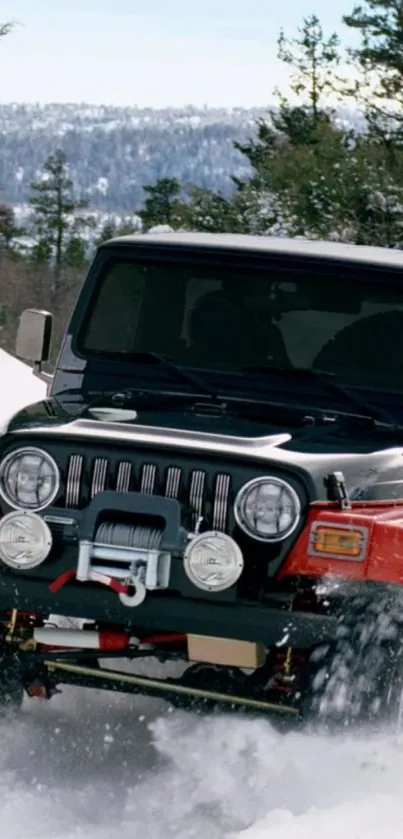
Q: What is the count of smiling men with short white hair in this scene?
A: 0